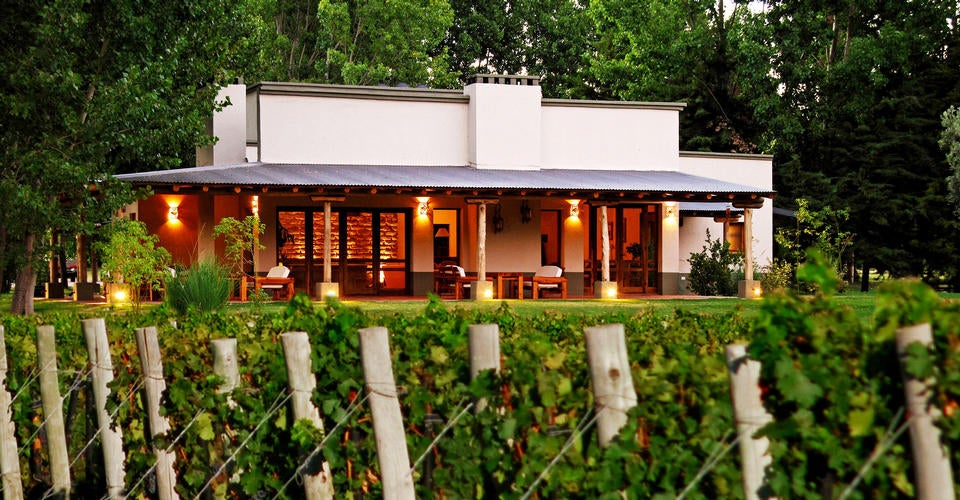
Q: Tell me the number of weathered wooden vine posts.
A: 11